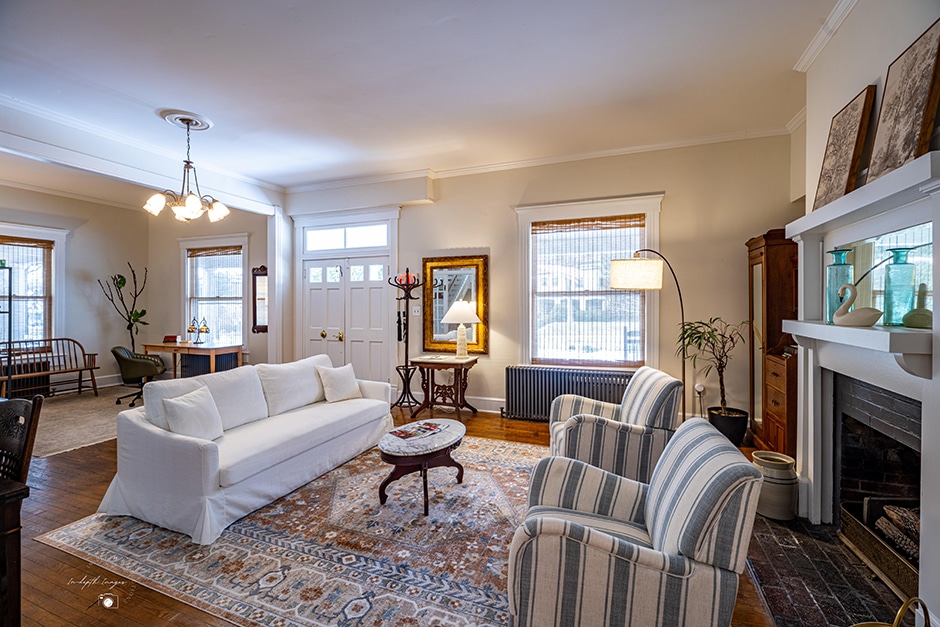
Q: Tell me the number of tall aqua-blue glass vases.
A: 2